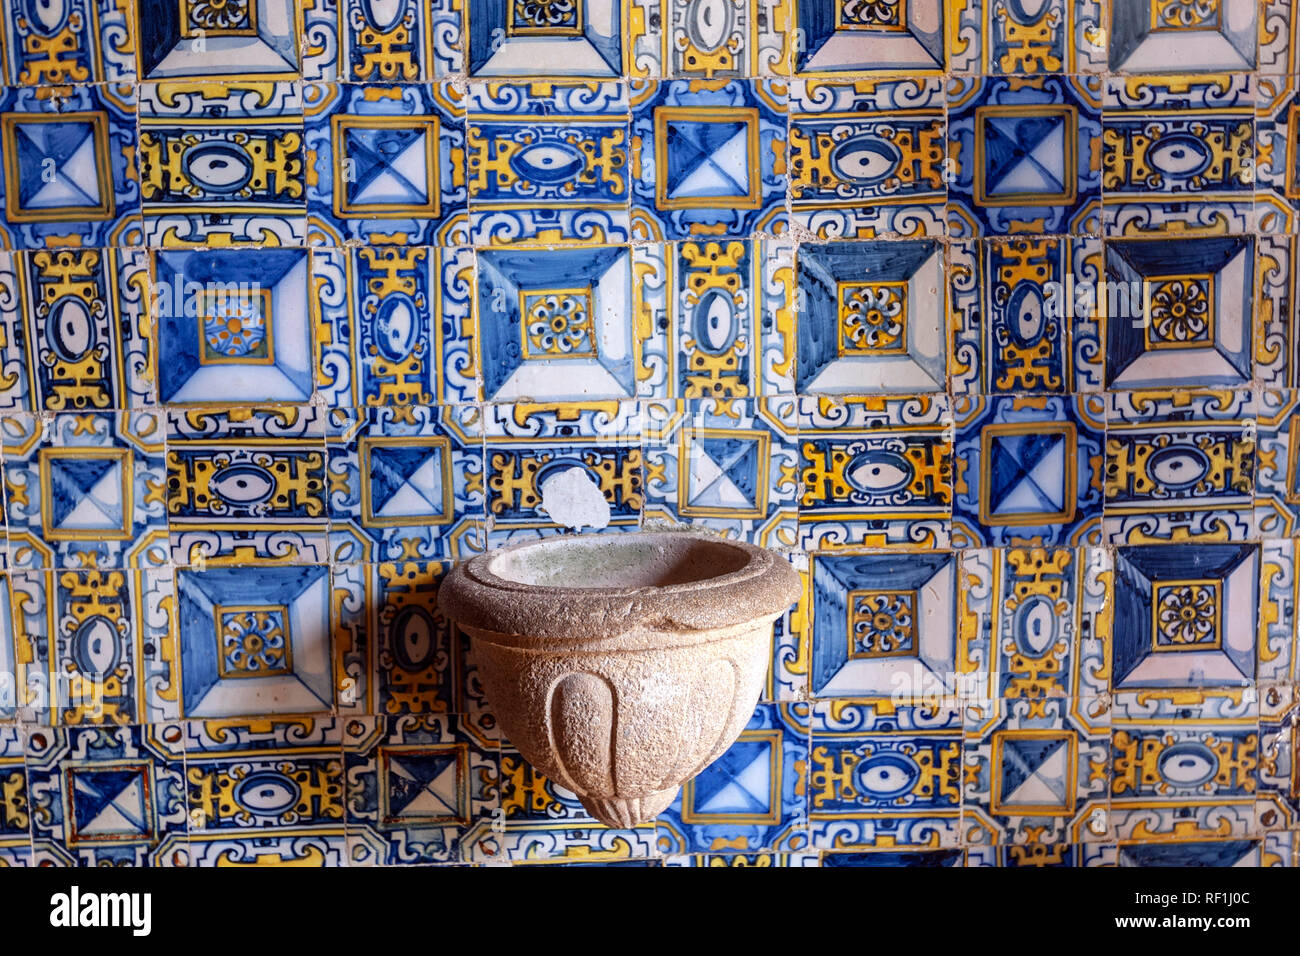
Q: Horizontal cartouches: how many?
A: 12